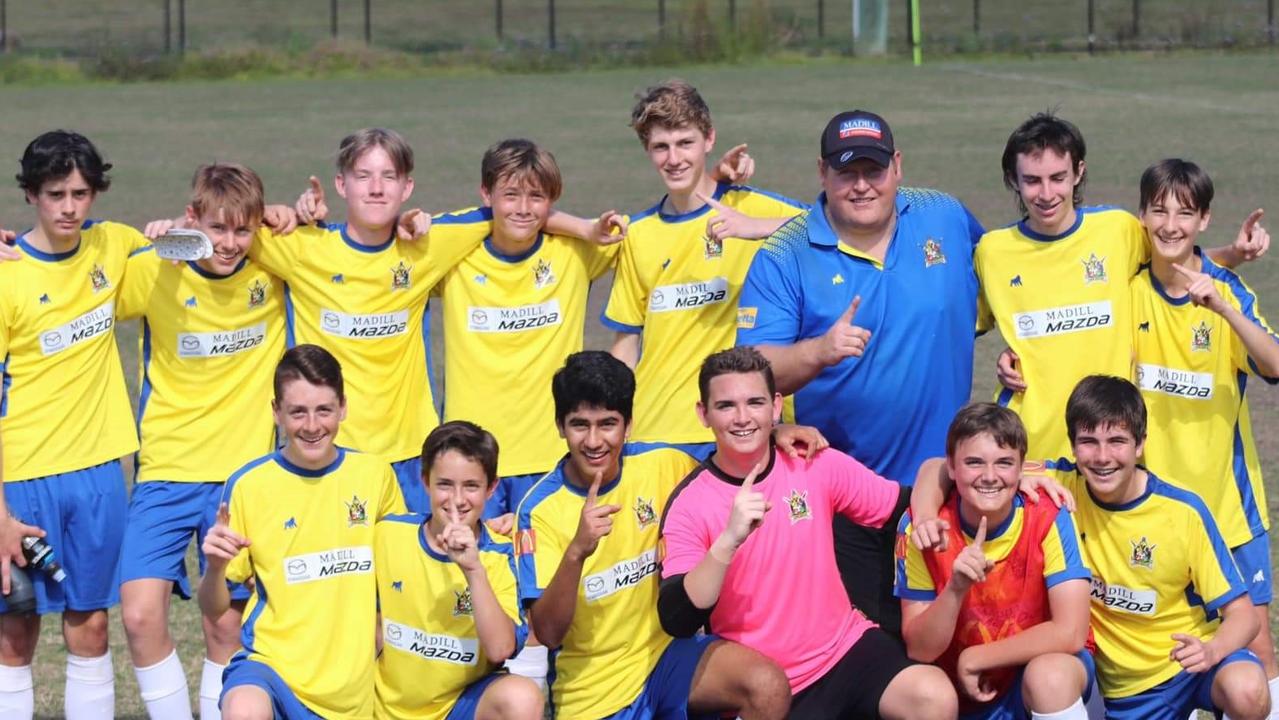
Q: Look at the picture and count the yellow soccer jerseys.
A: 12